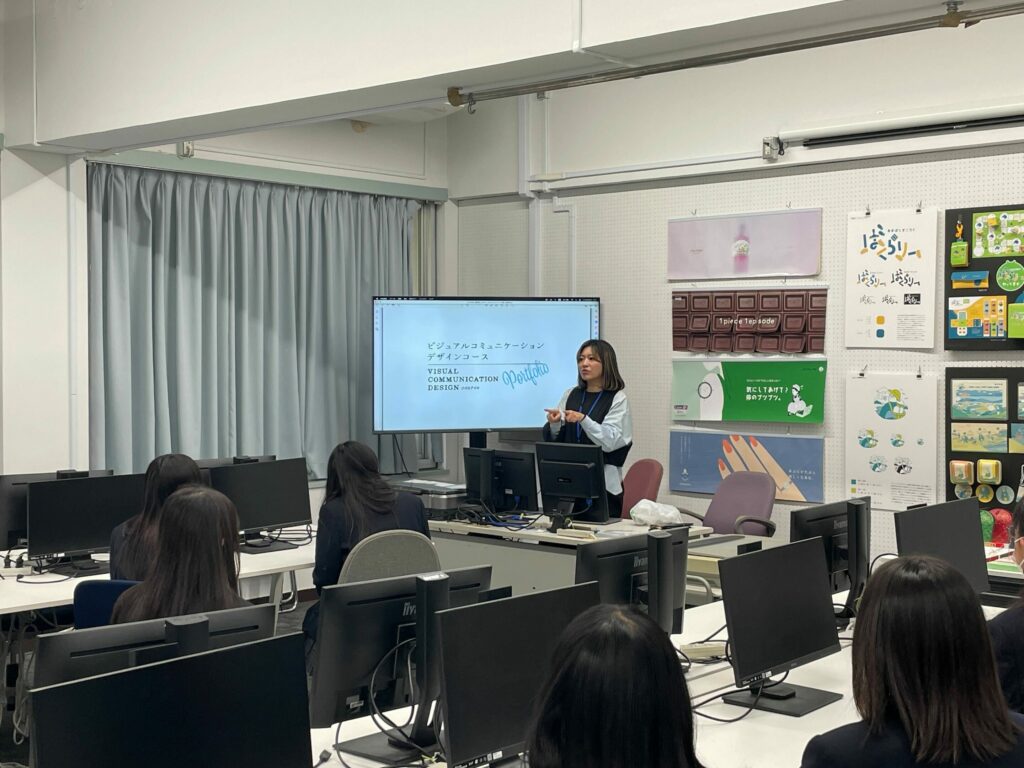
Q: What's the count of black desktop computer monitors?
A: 14